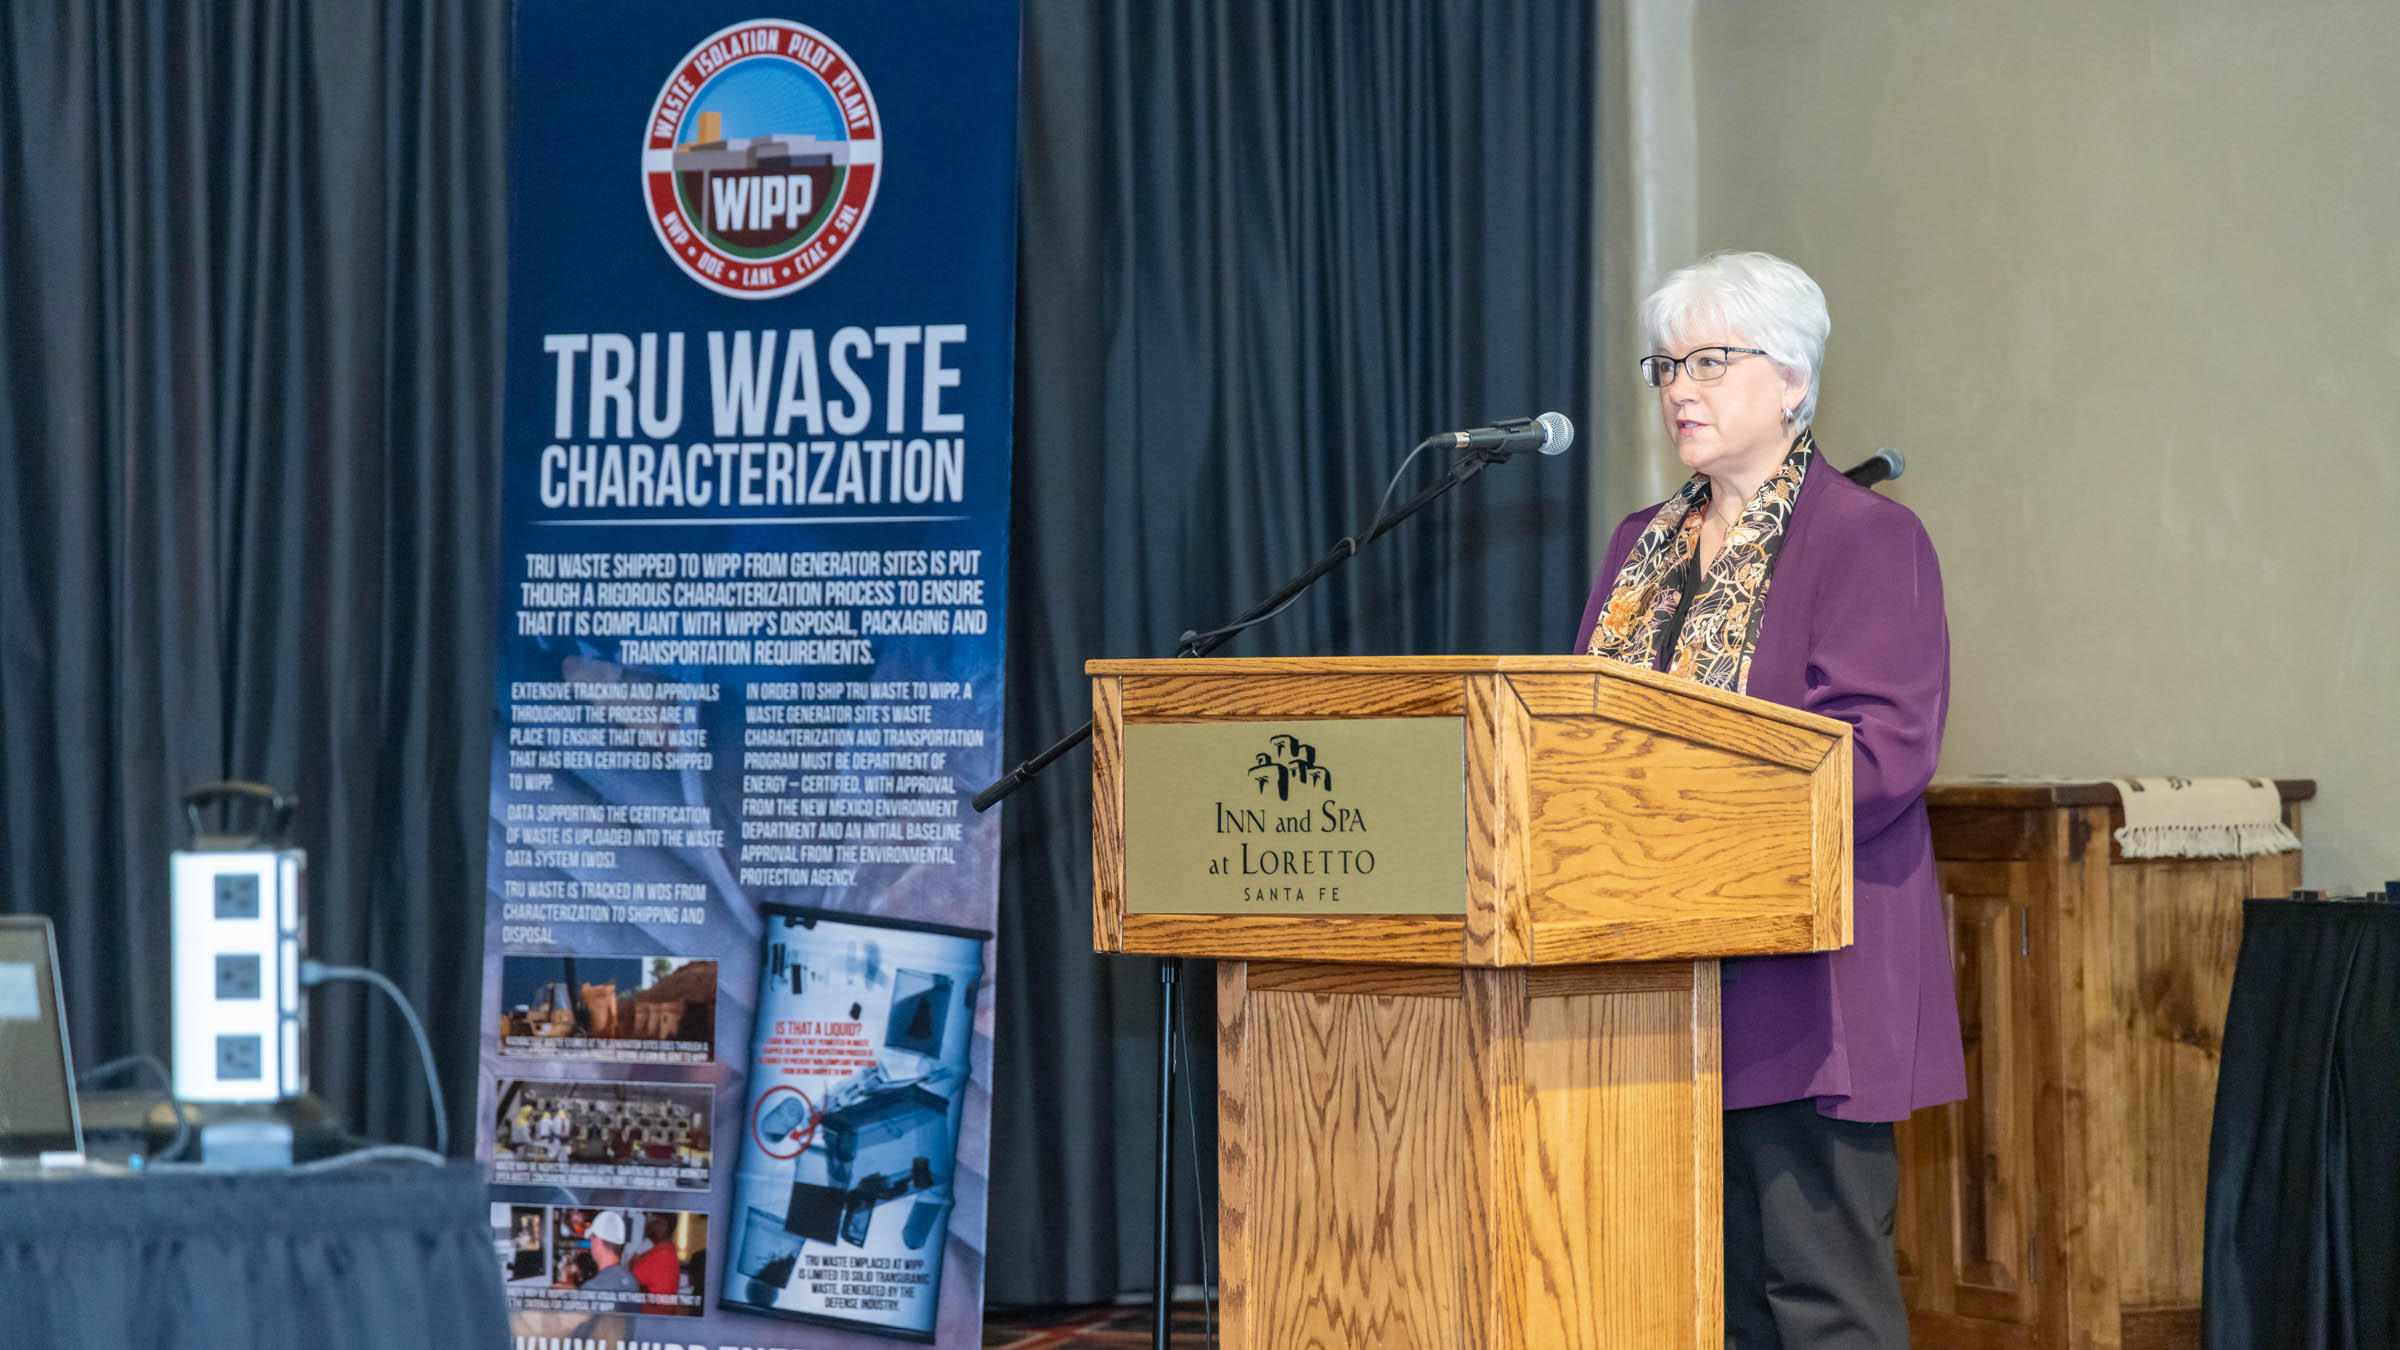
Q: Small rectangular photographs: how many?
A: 3